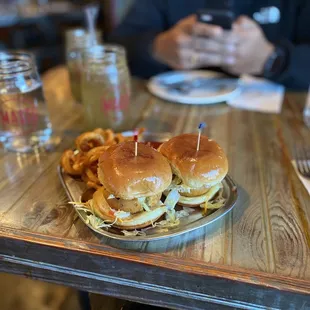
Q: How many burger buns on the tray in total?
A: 2